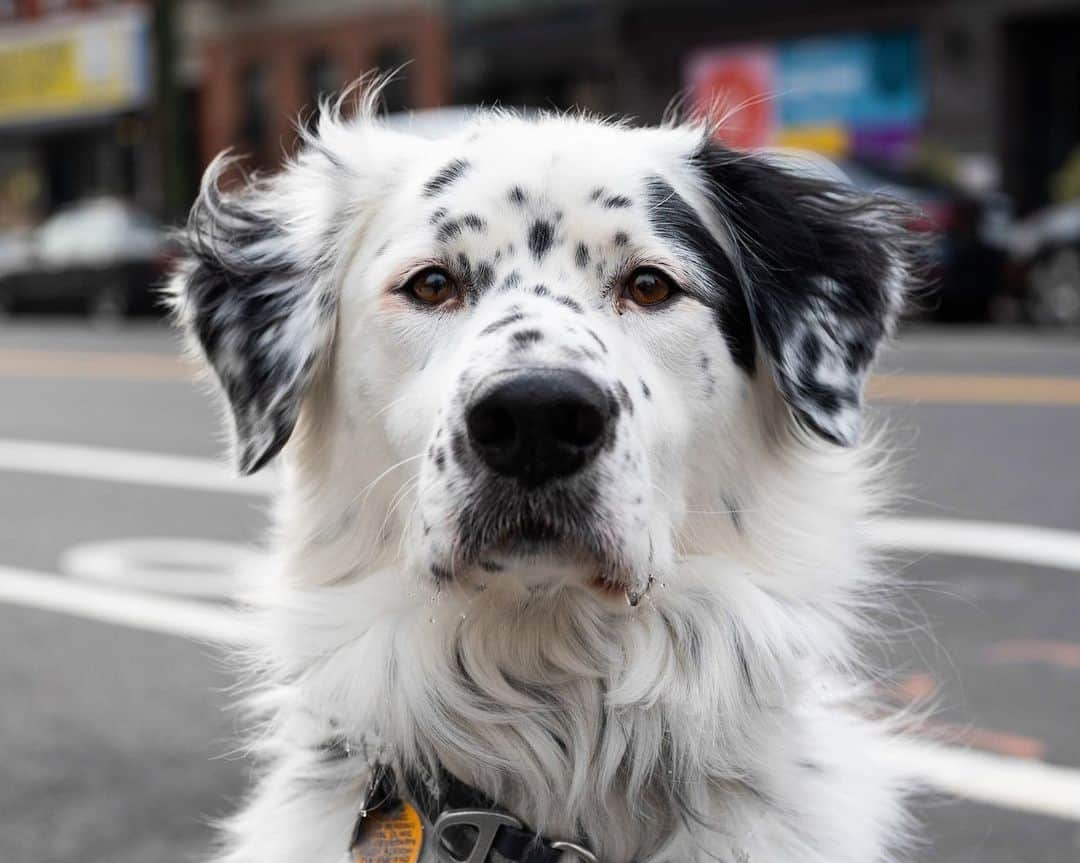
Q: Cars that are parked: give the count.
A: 3